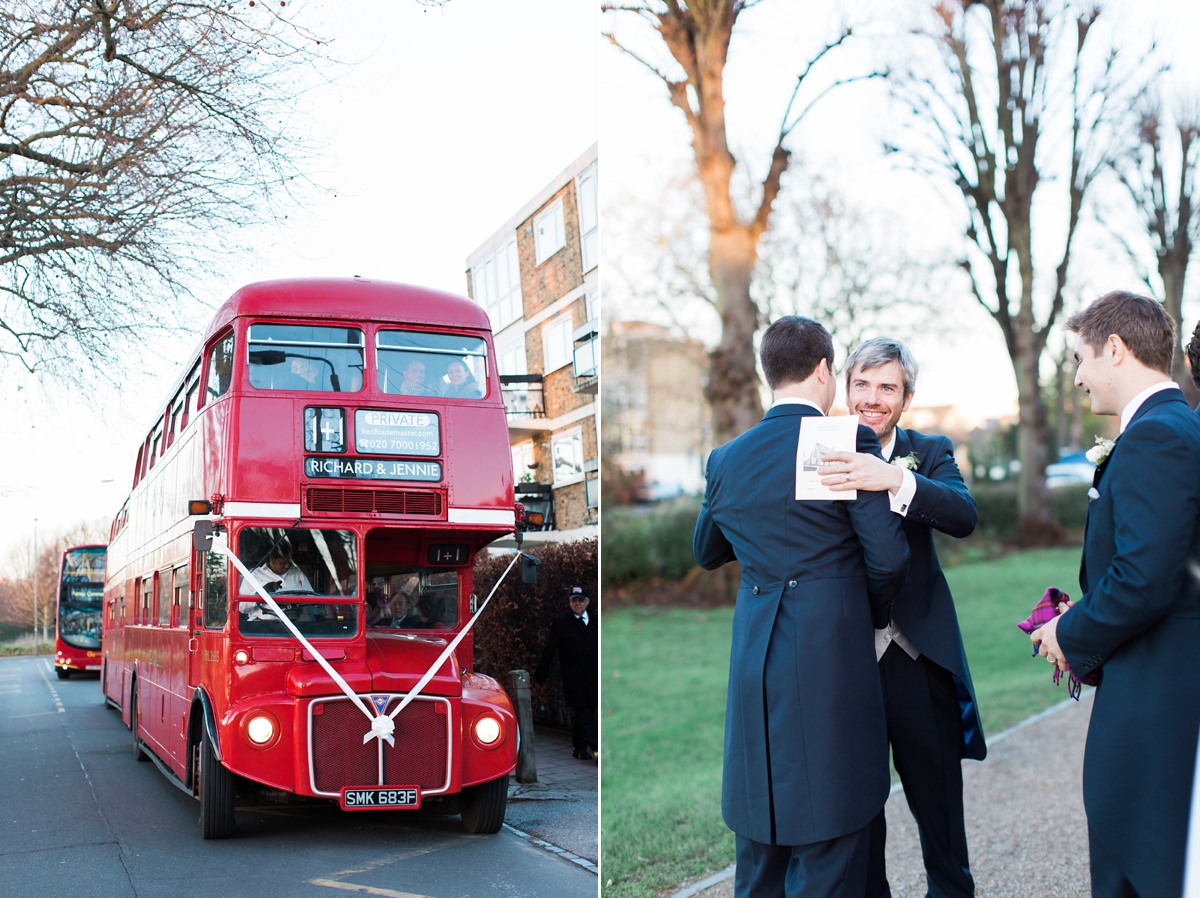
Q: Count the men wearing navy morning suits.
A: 3